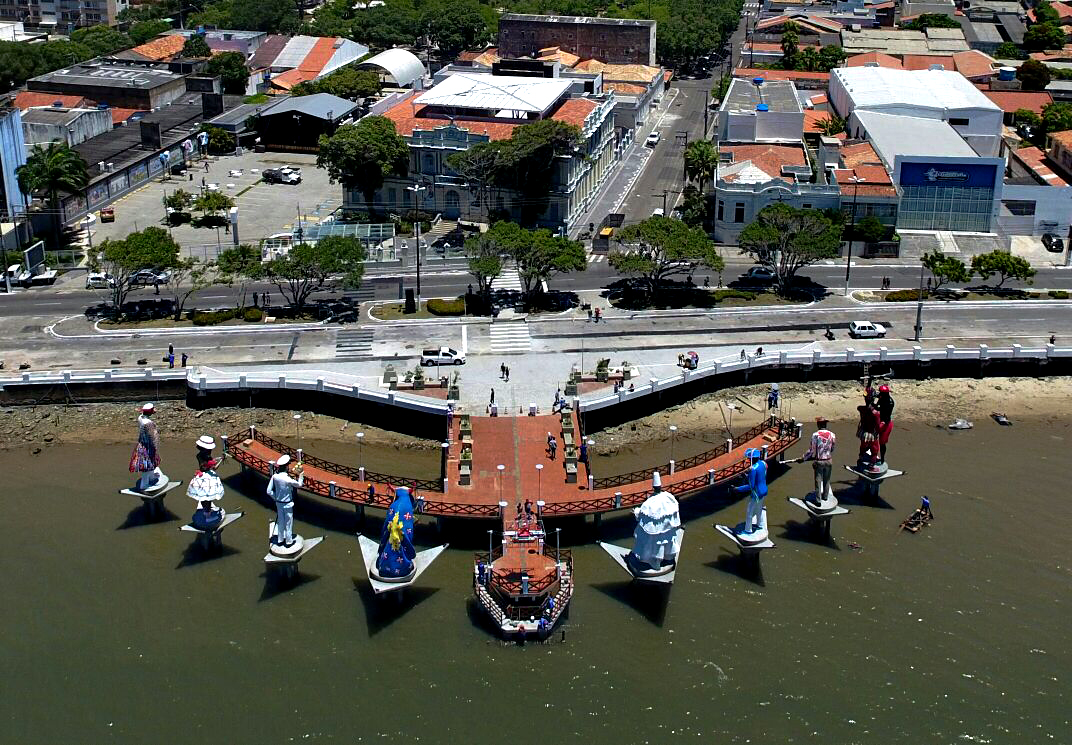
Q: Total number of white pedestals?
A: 8